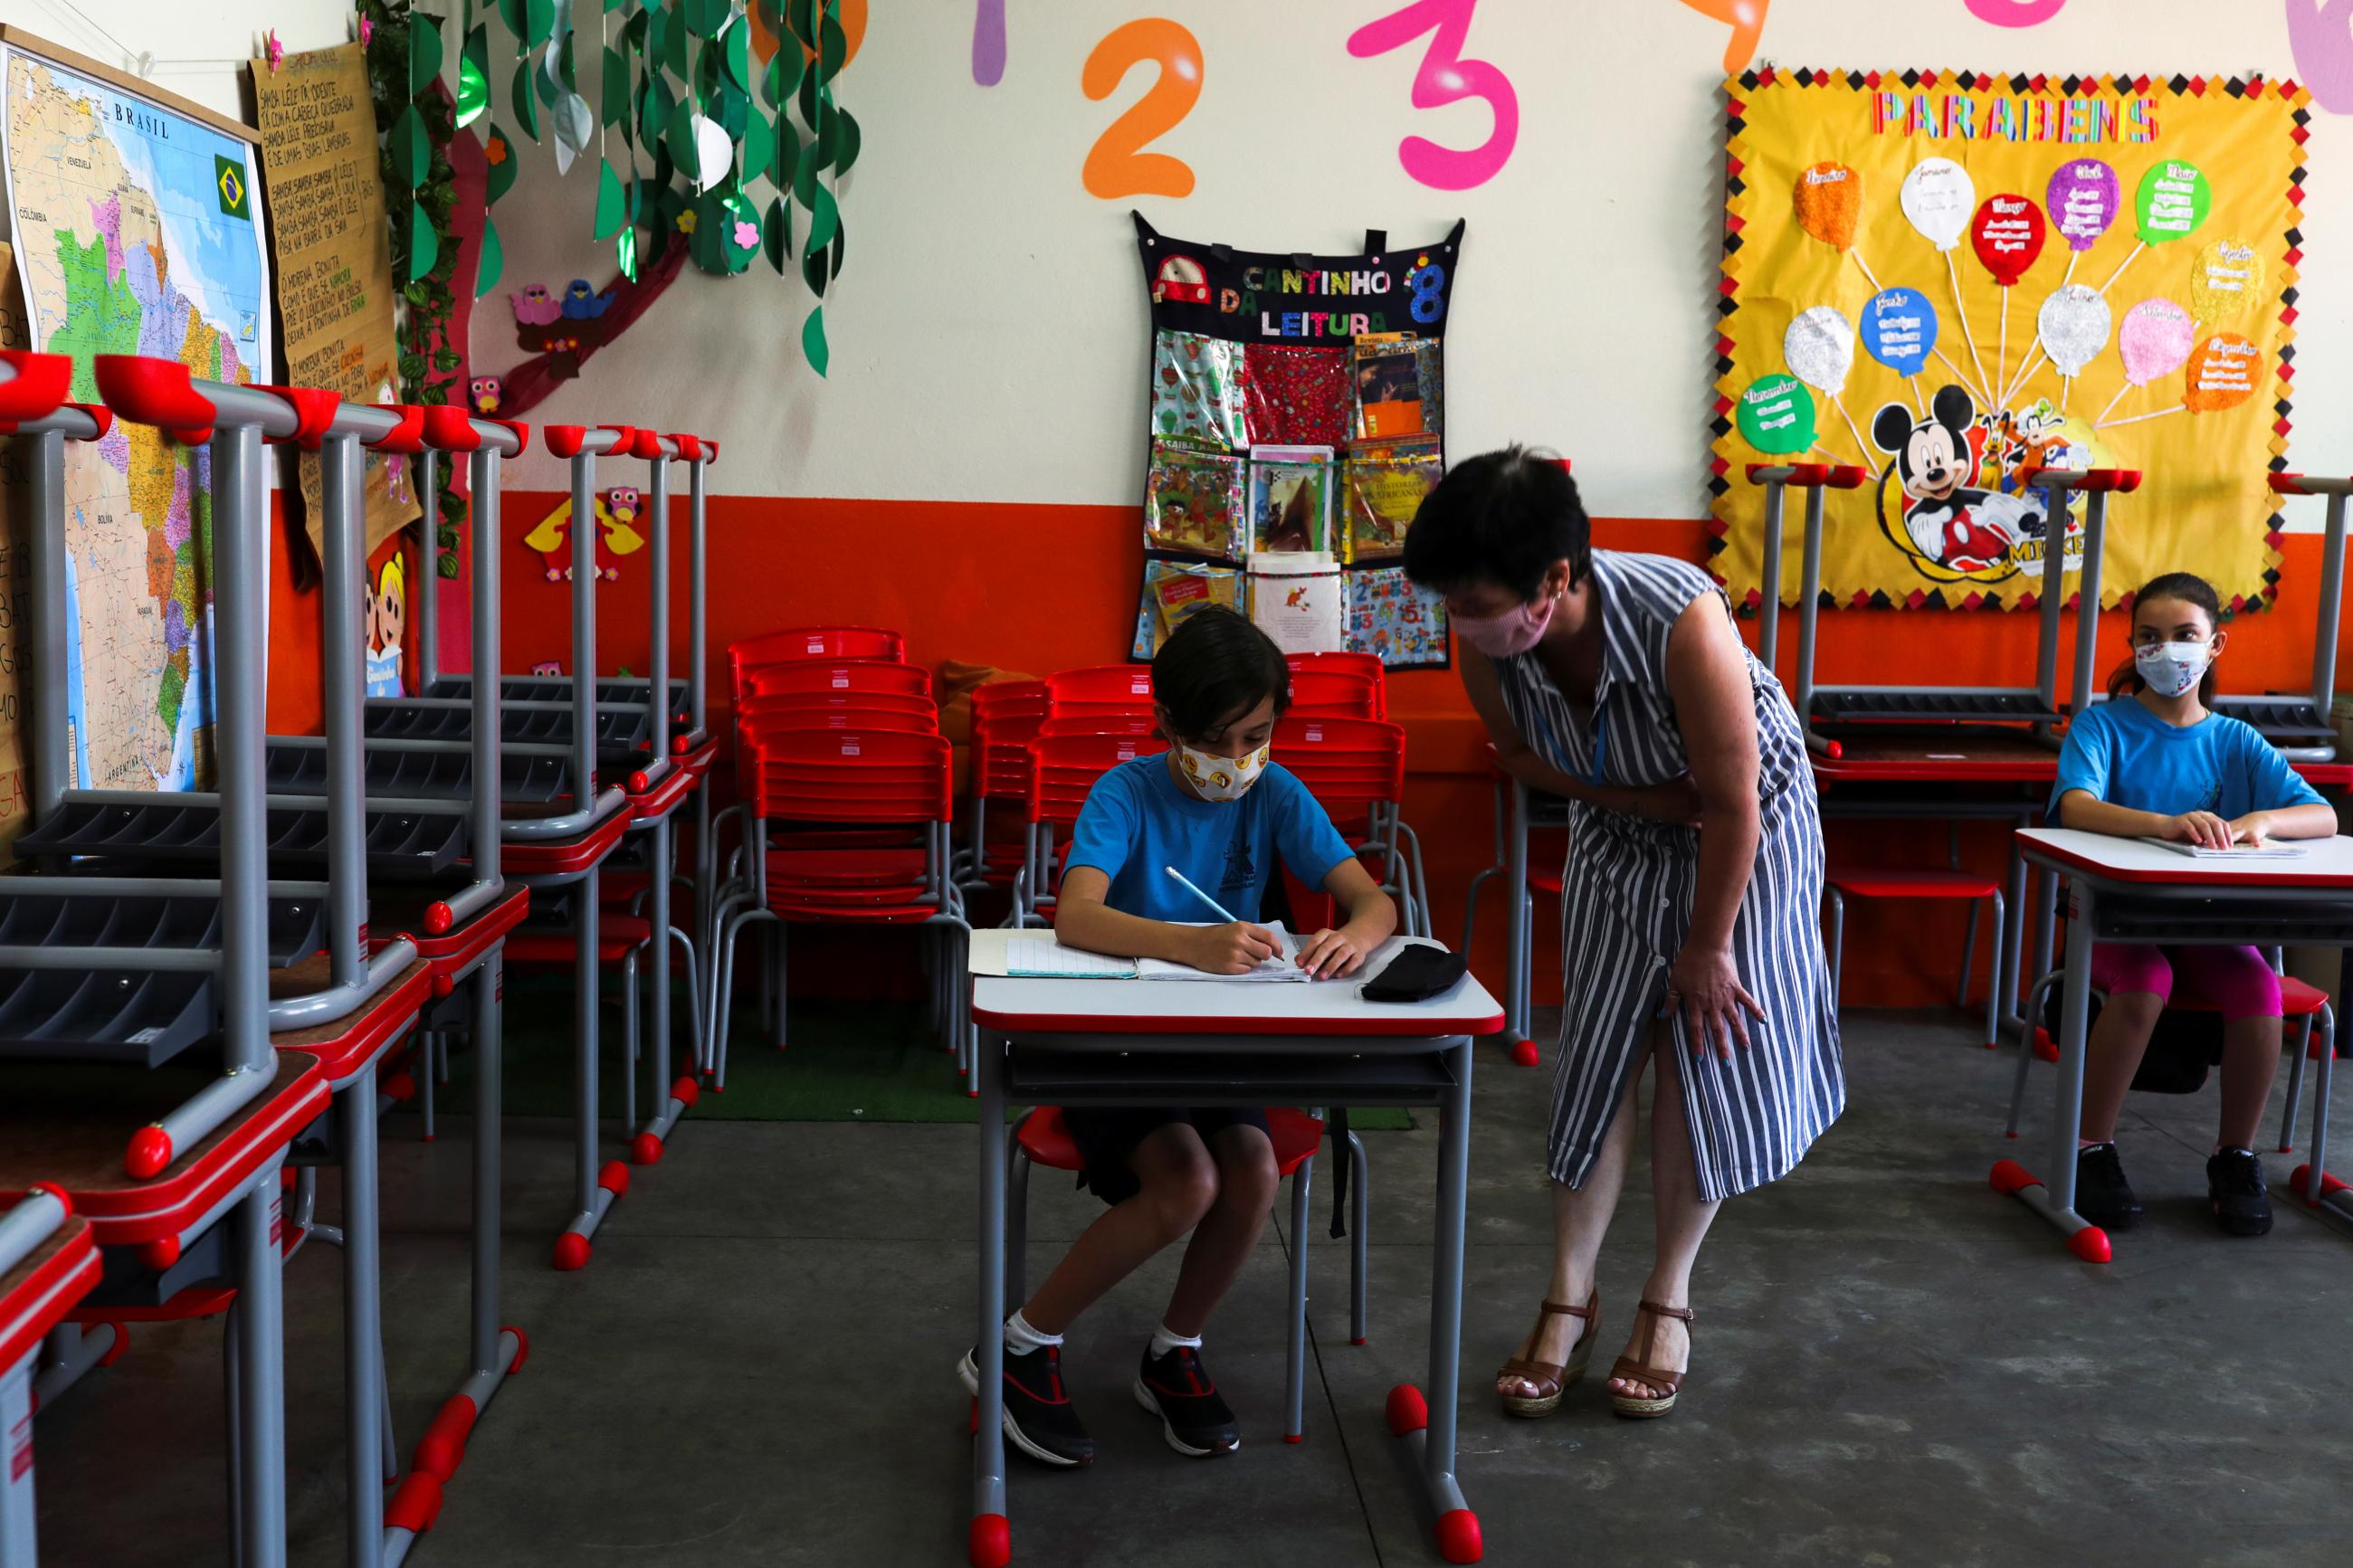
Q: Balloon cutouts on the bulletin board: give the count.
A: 12